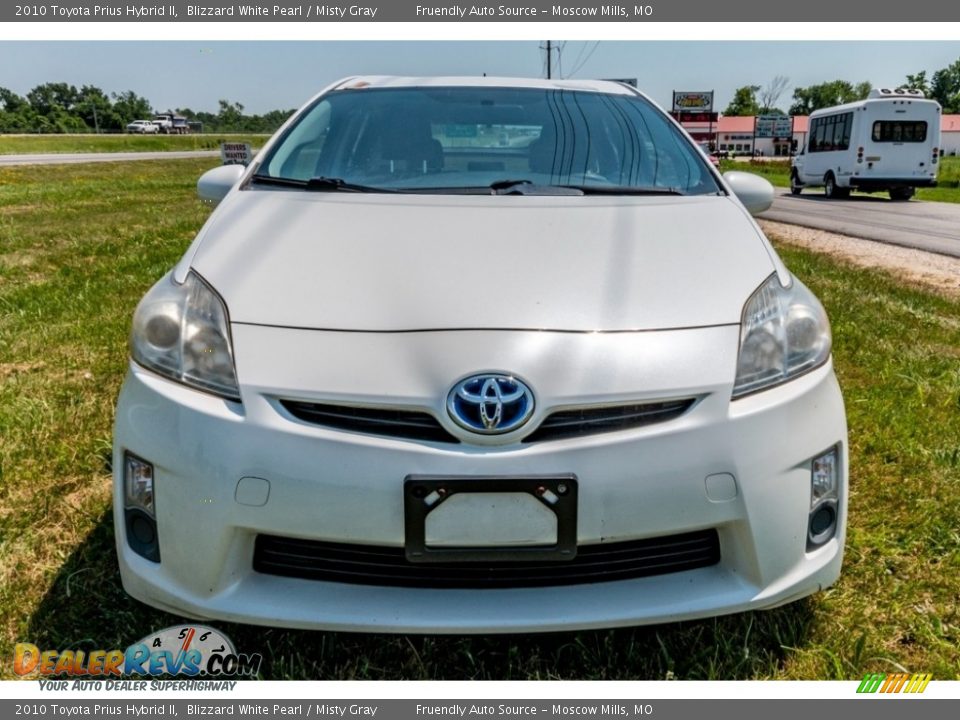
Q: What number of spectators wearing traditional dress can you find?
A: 0